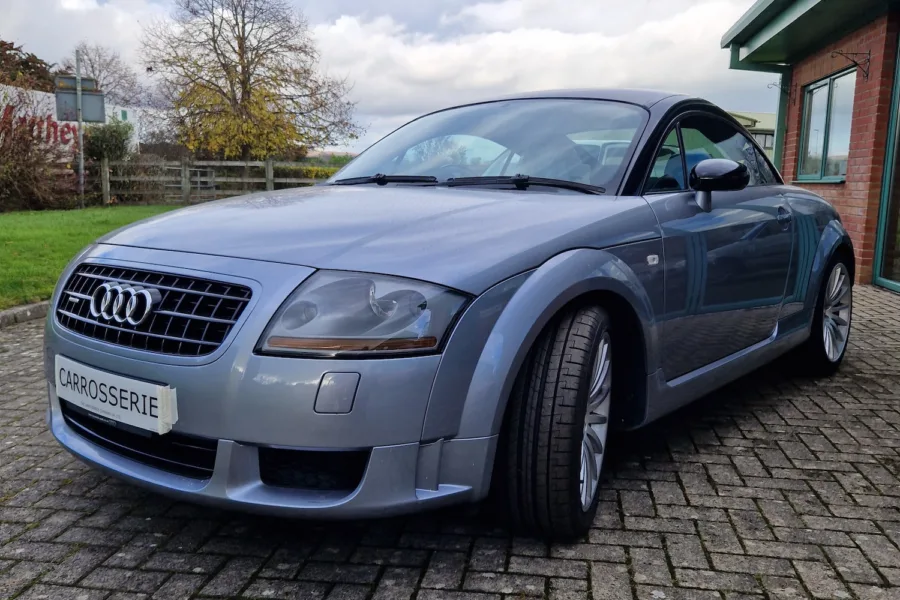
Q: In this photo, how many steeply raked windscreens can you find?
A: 1